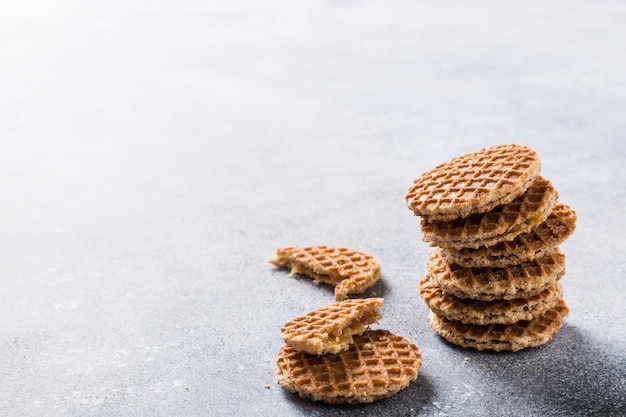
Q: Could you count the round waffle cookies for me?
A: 7